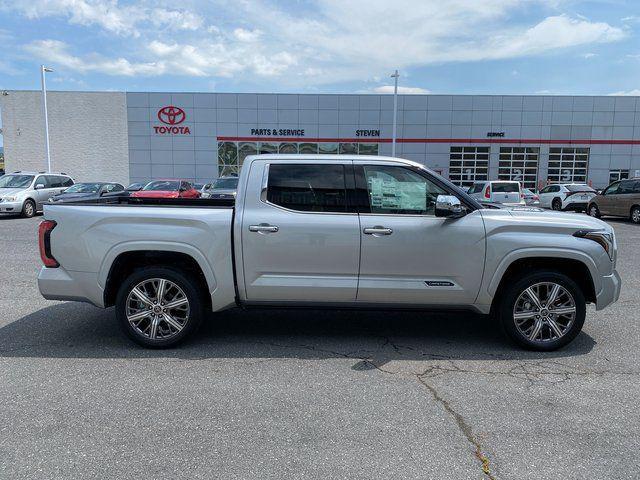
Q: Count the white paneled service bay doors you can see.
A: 3